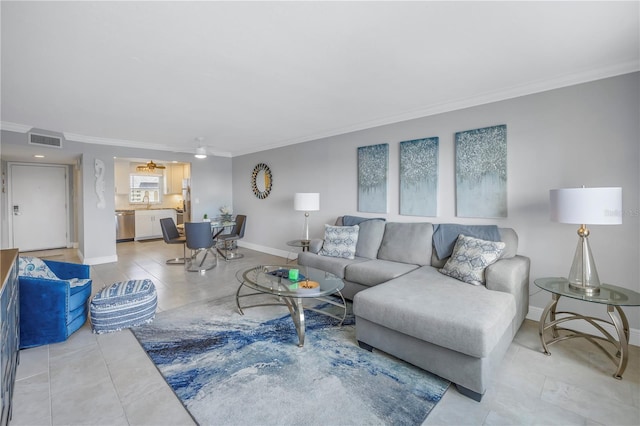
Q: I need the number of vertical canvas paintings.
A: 3